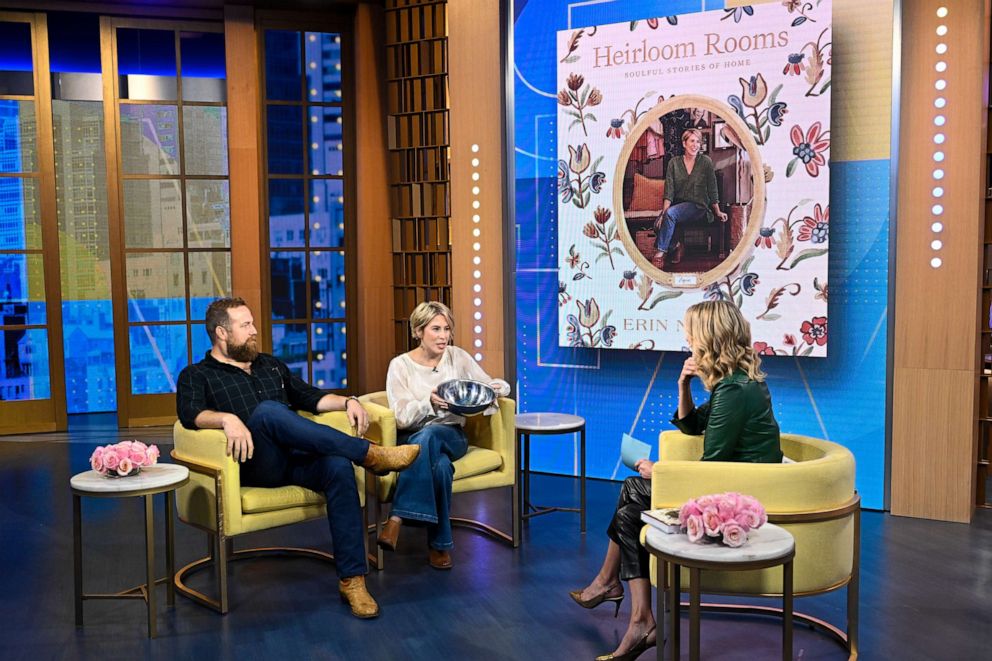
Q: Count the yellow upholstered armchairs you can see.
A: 3